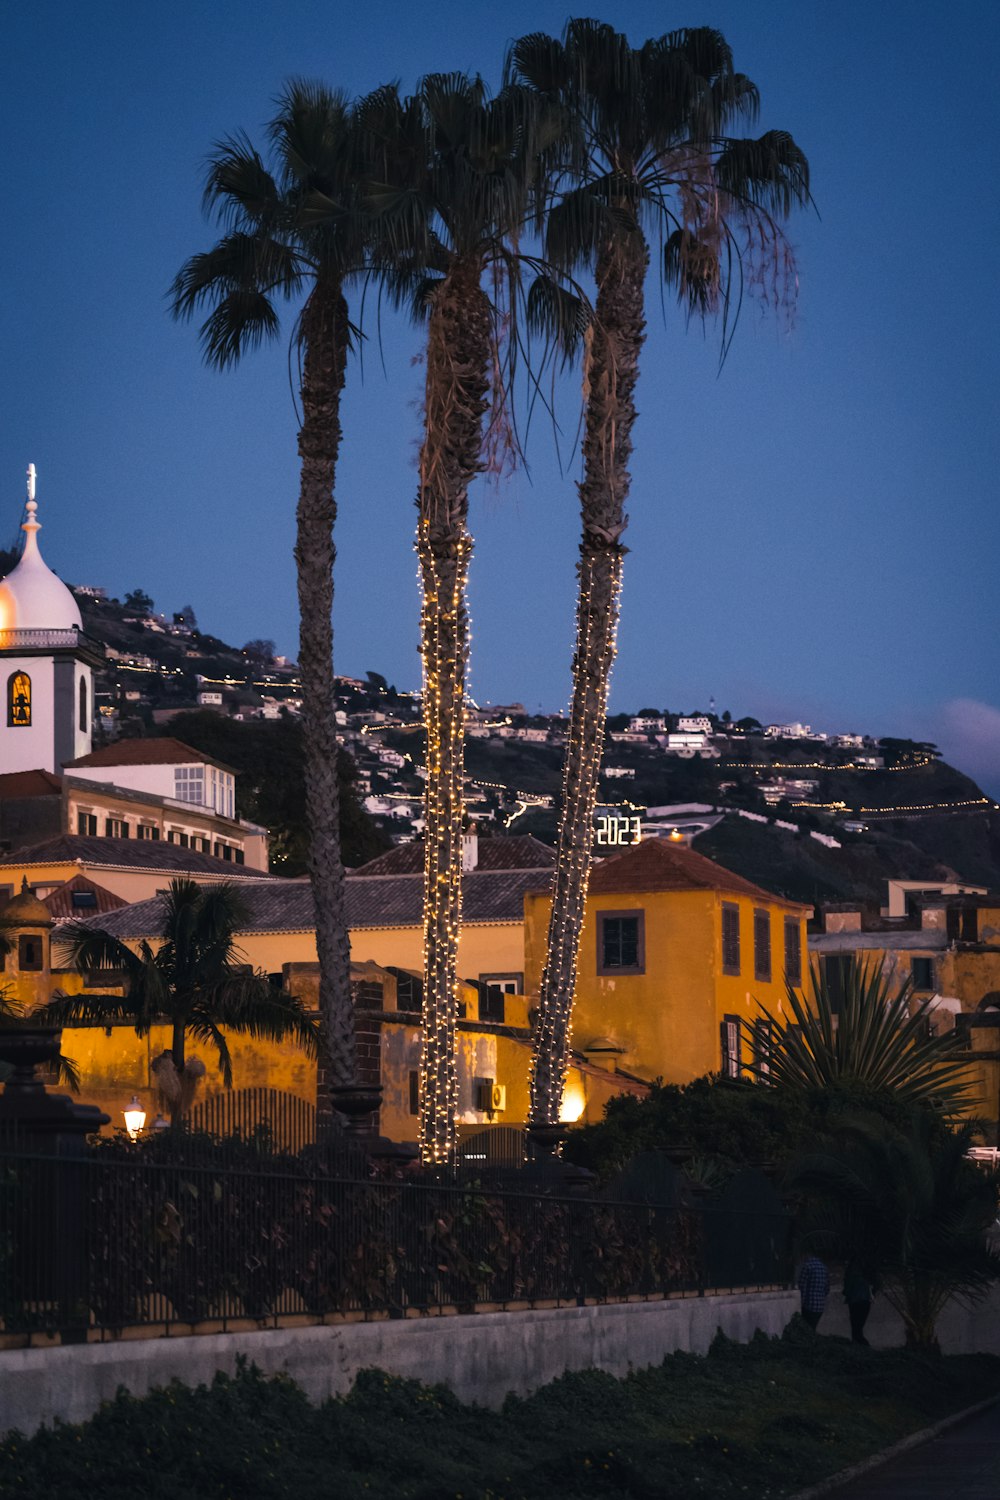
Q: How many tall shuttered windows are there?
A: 3